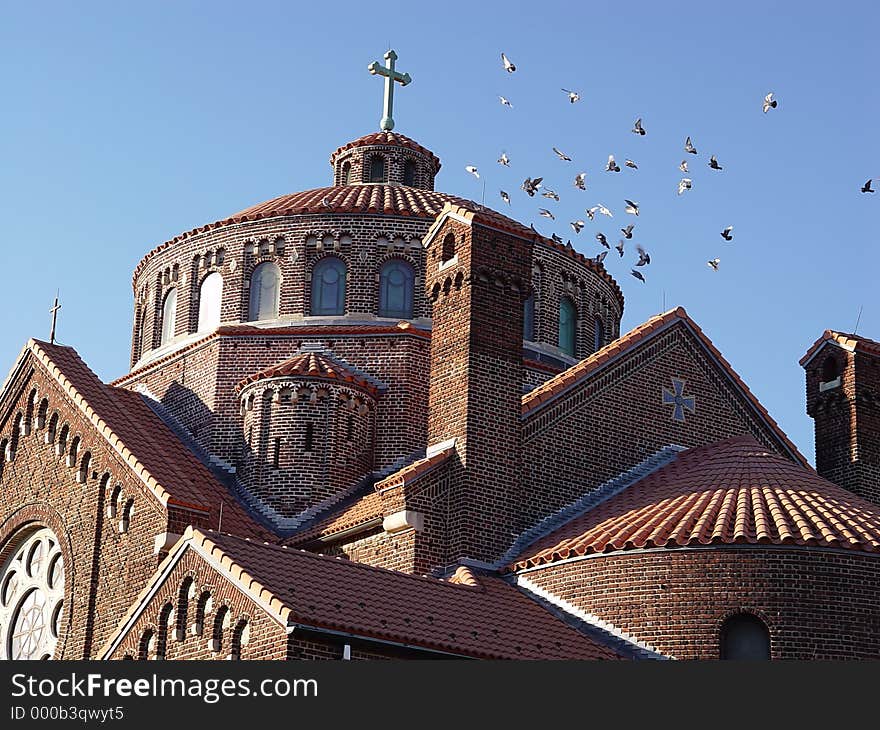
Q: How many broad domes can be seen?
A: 2